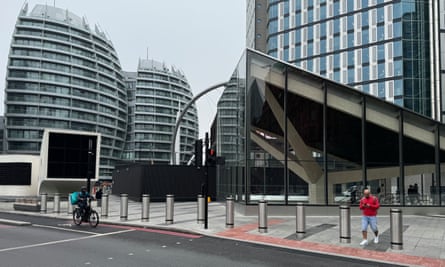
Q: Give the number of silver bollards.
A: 13